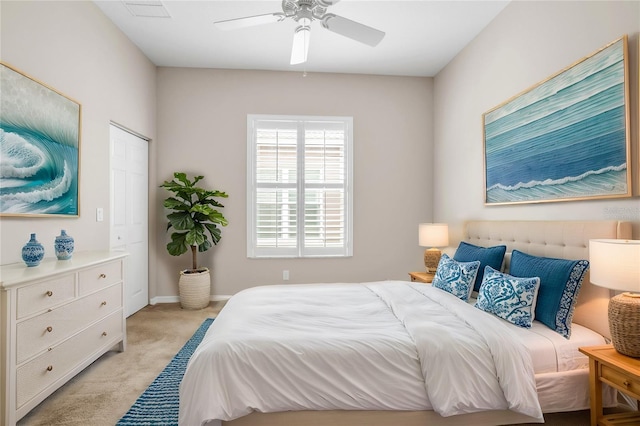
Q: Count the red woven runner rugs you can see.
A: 0